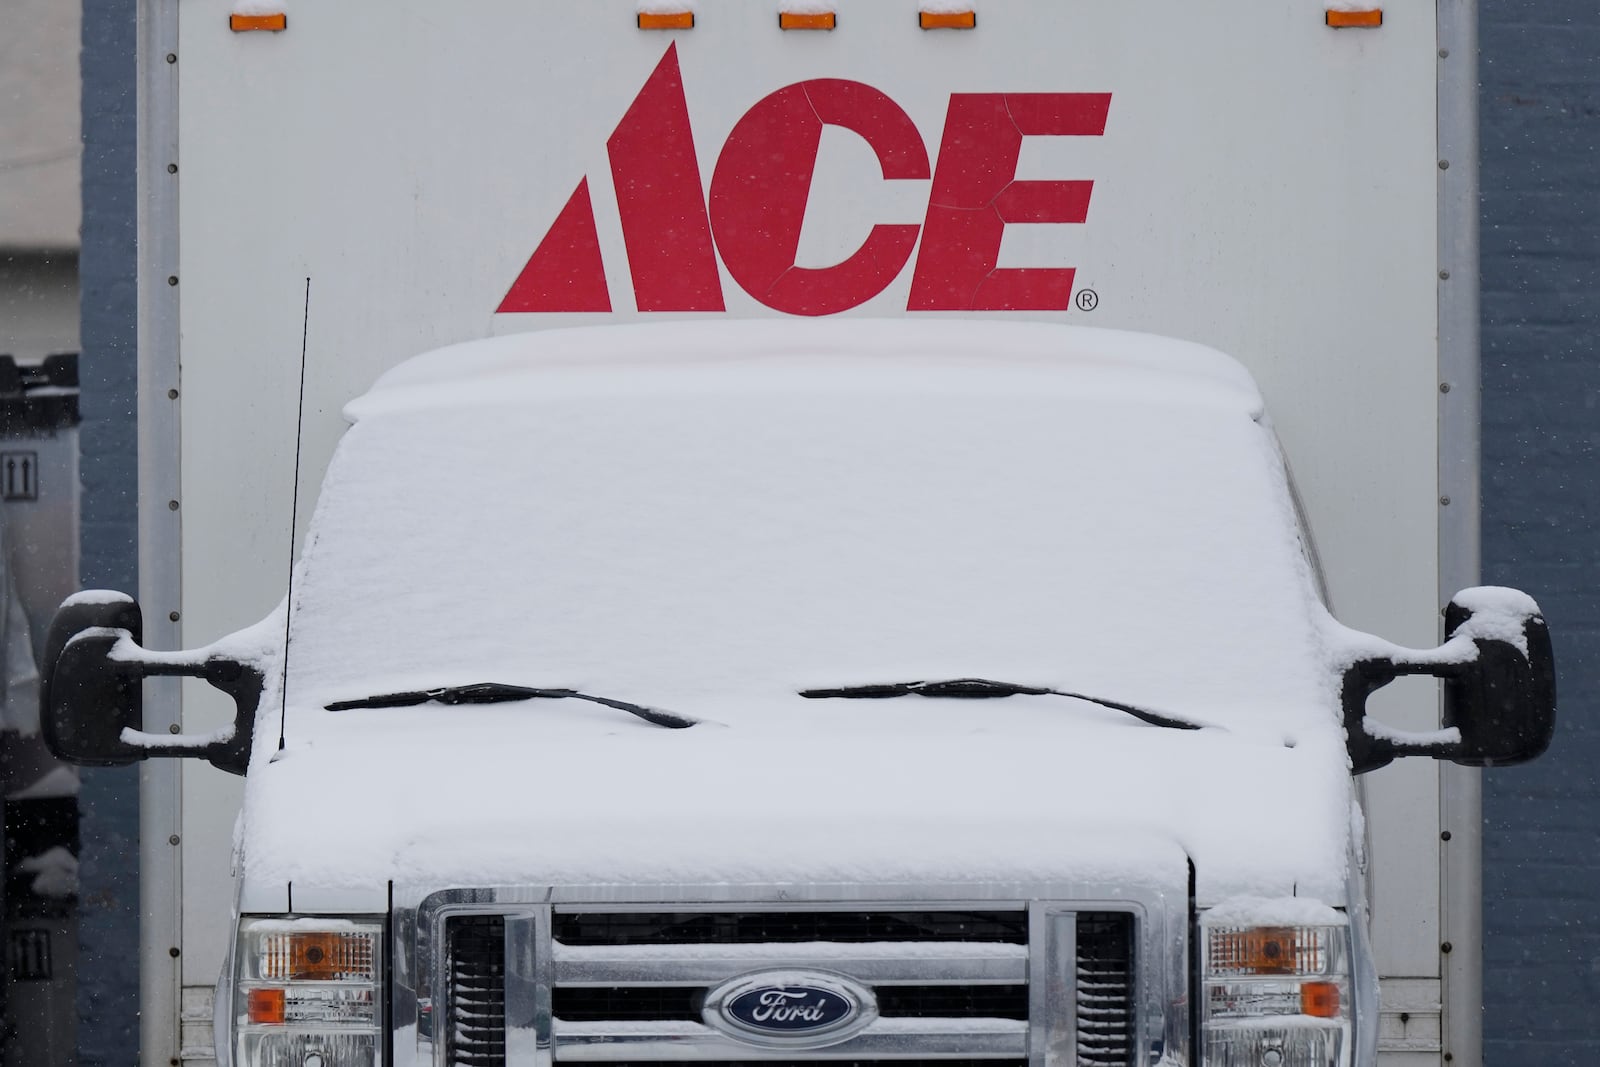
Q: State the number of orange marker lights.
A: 5